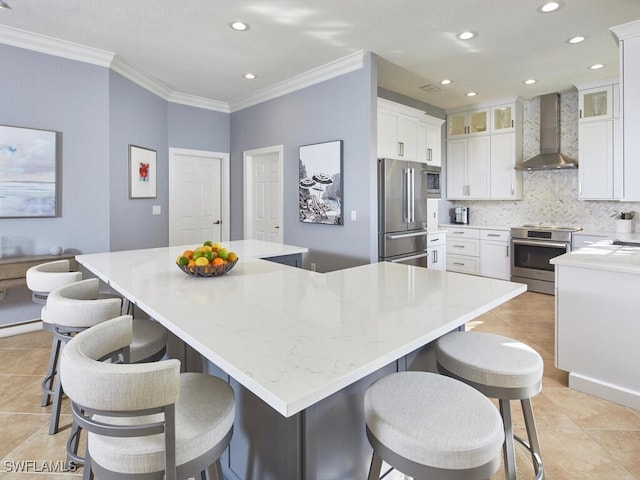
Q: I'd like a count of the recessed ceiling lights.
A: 9